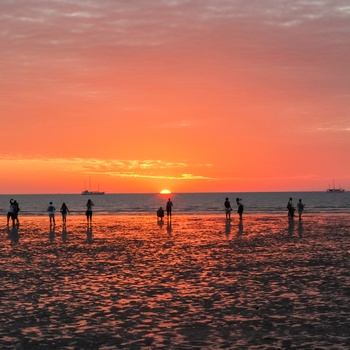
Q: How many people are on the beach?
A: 11